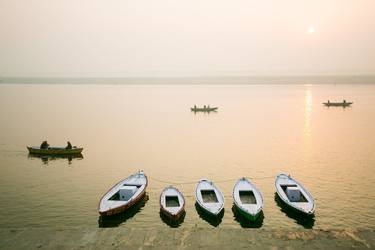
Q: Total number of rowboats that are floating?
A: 8